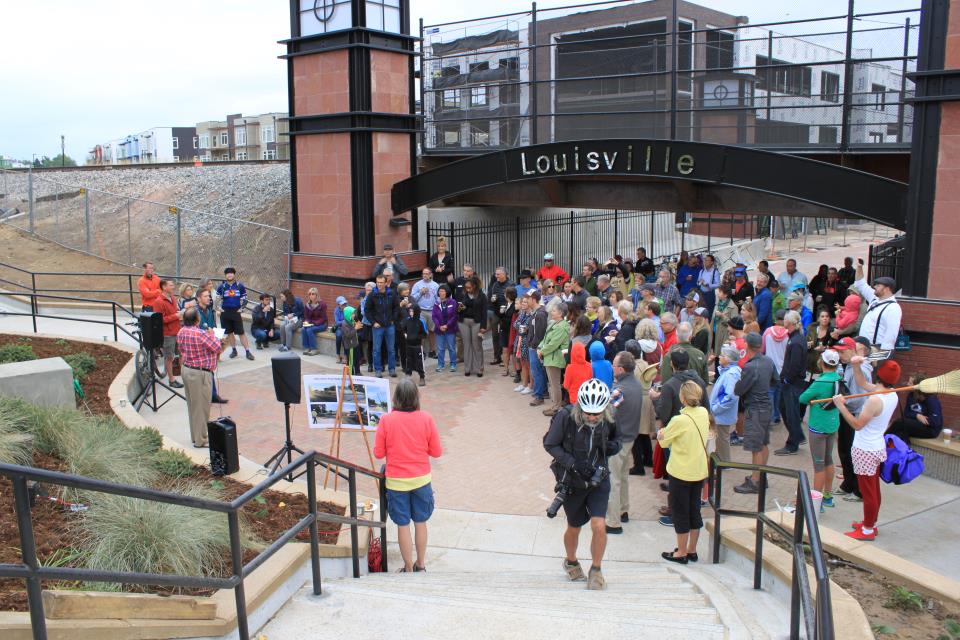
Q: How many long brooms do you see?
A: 1